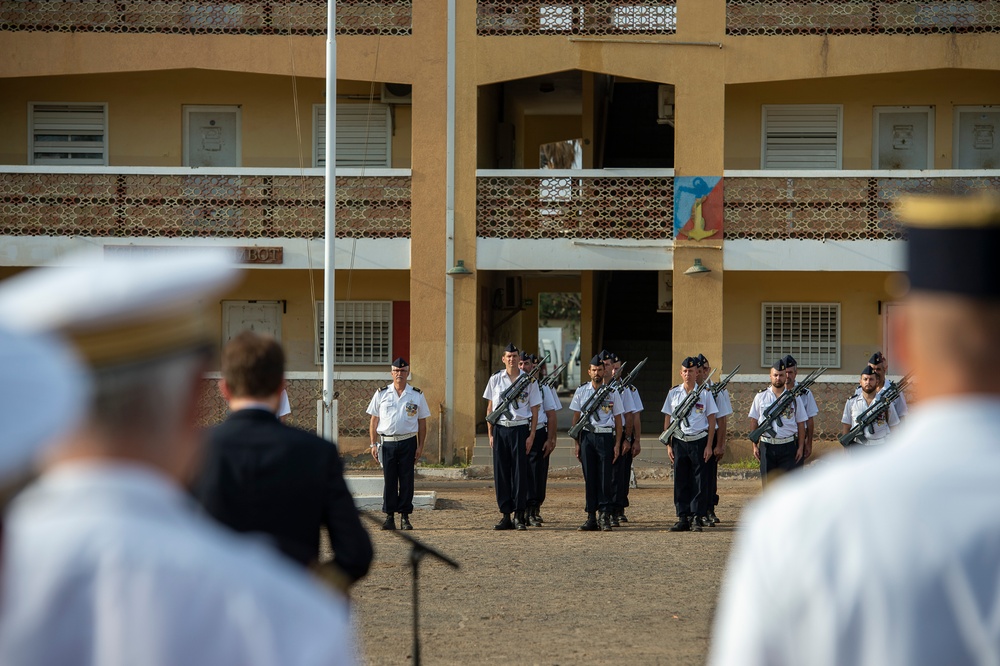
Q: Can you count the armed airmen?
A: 13